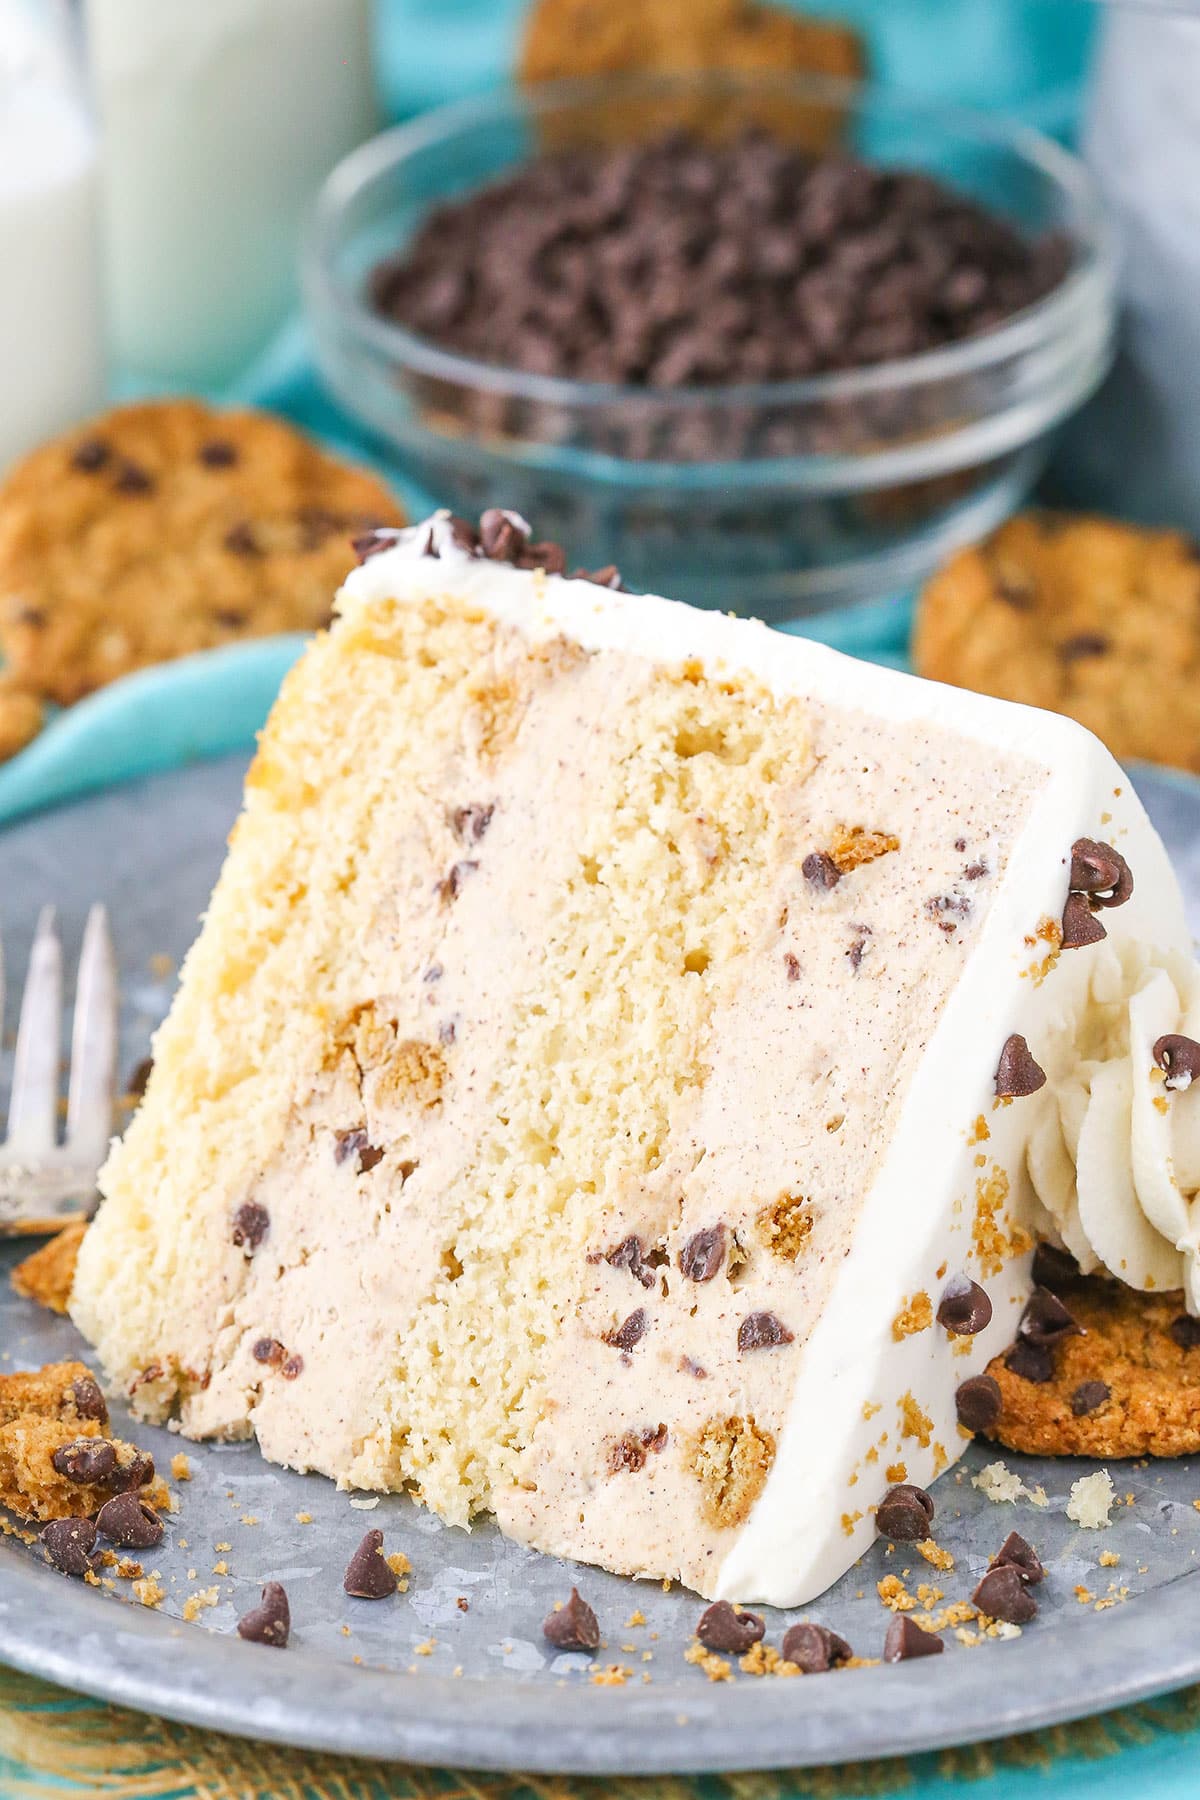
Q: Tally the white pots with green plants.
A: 0